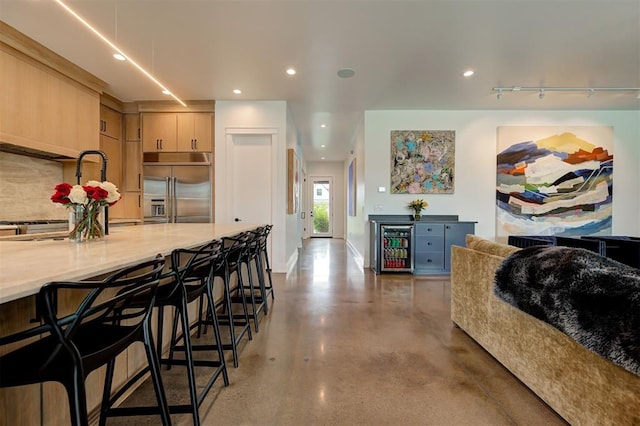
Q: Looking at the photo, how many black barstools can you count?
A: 5